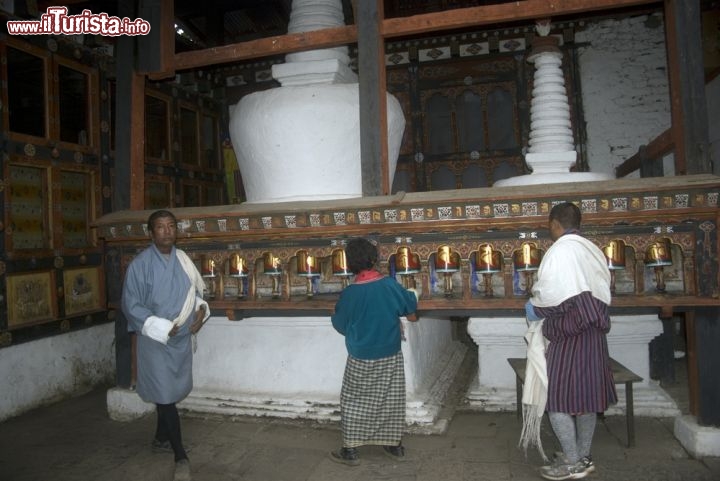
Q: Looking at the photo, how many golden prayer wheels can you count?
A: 11